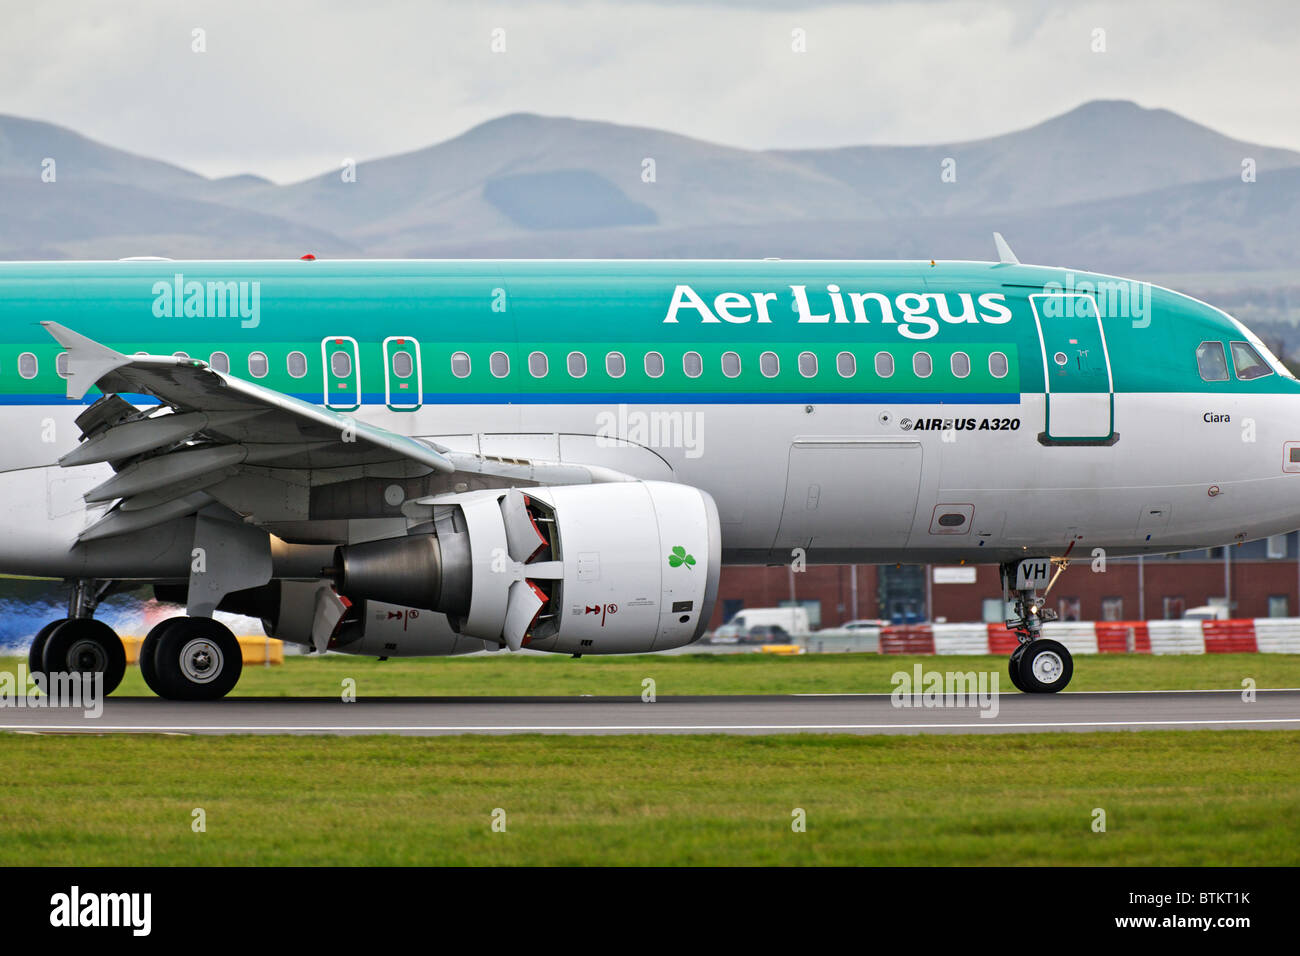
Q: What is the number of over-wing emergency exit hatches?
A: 2